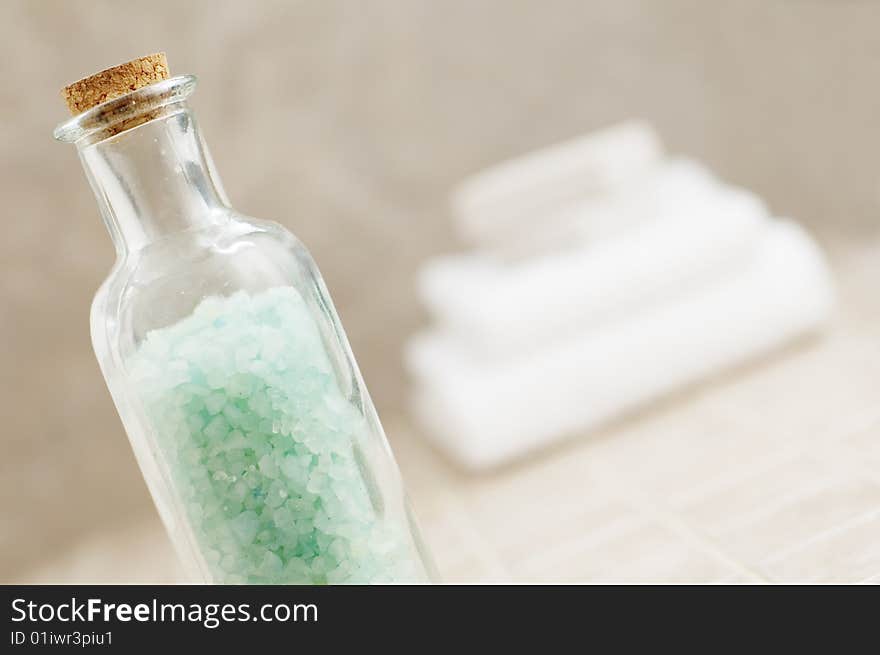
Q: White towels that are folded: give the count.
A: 3